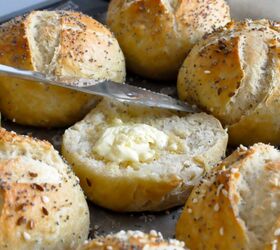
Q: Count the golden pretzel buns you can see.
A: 7